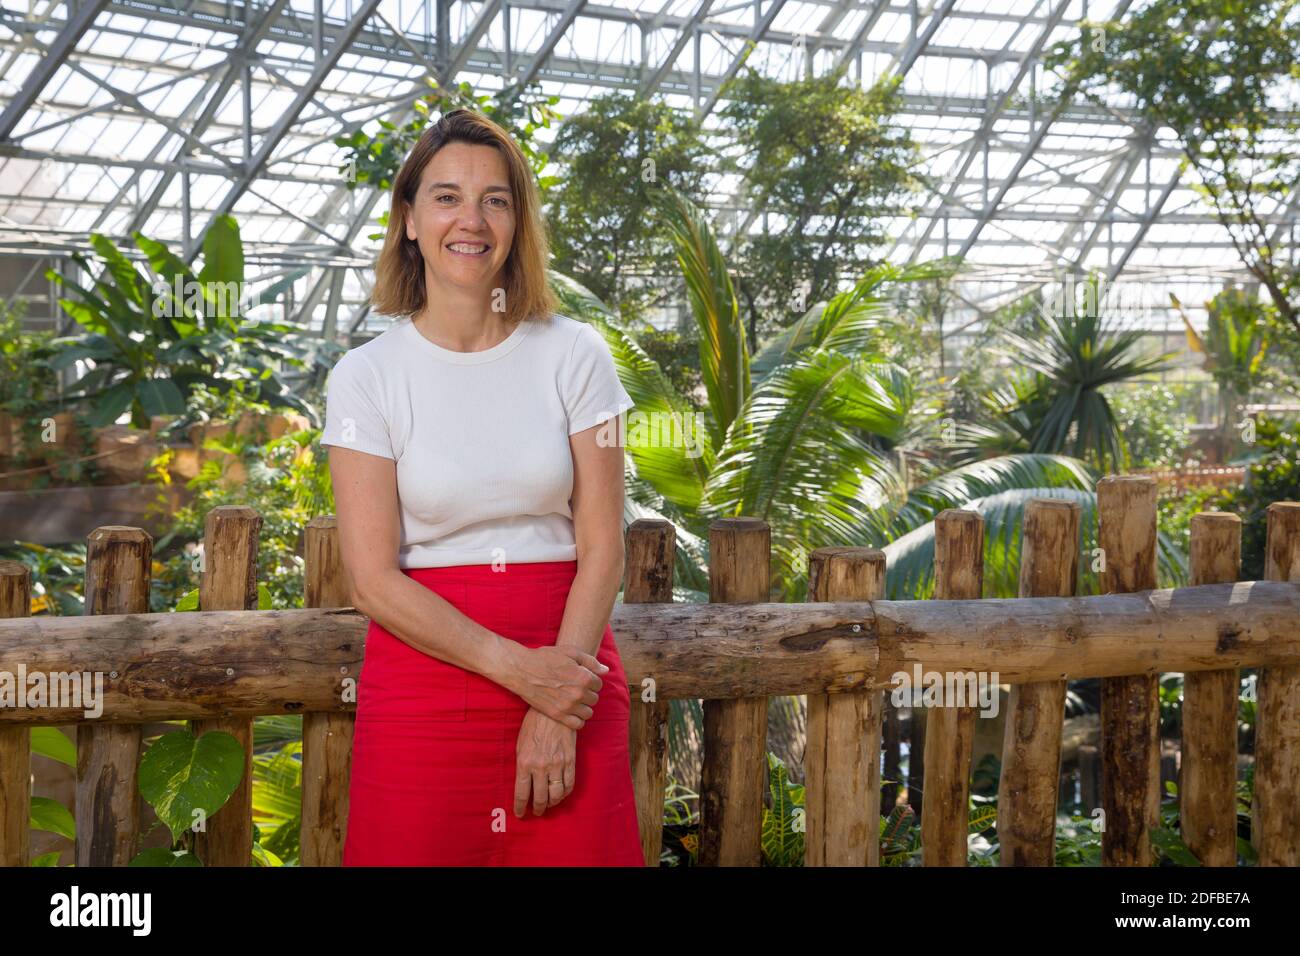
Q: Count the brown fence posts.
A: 12